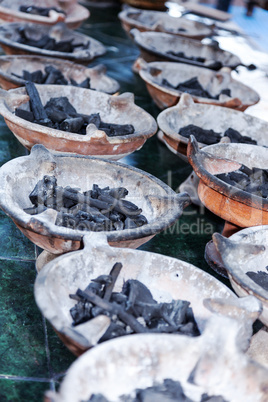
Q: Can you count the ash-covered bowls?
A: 13